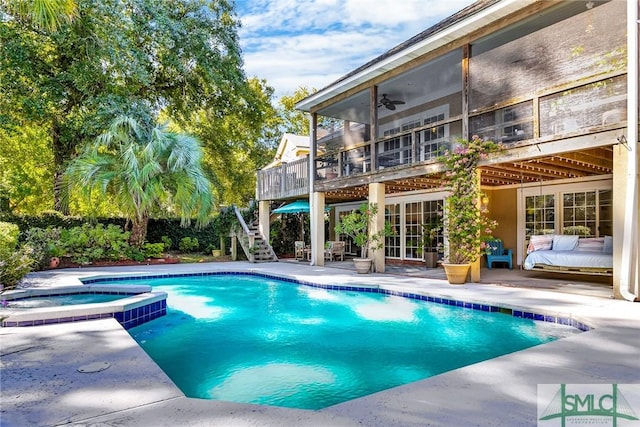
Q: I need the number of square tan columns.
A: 5